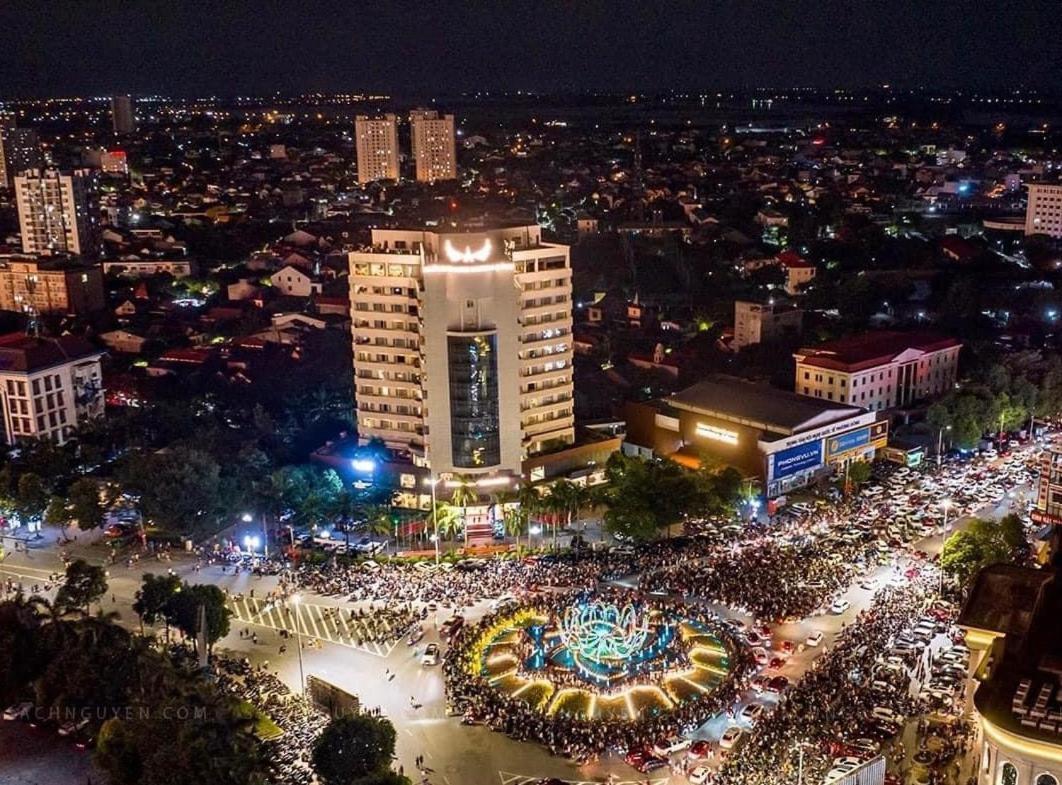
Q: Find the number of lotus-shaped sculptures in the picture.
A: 1